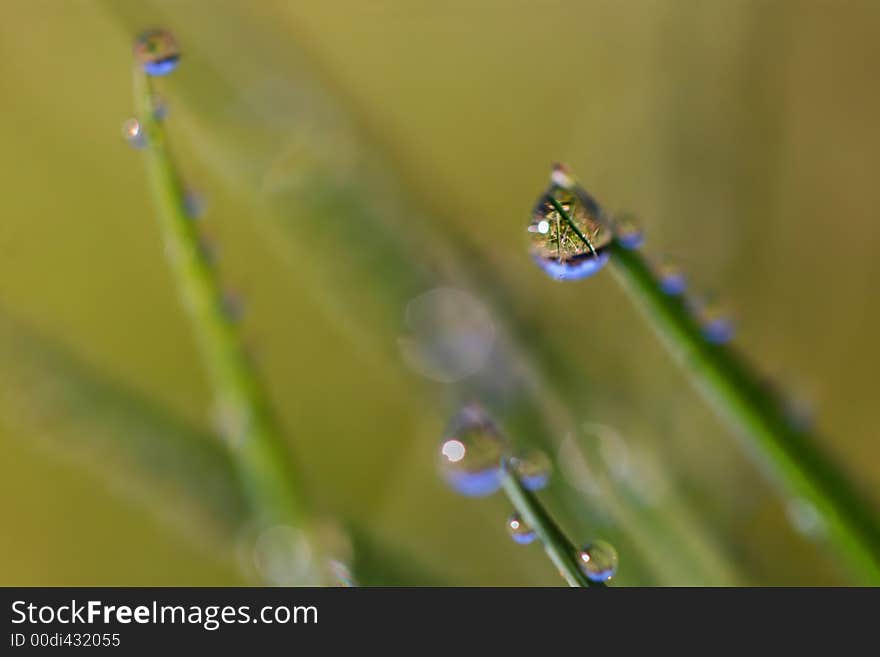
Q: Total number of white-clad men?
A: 0